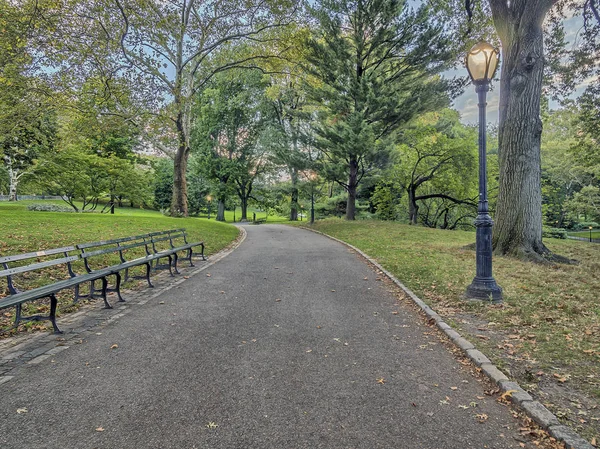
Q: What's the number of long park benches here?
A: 3